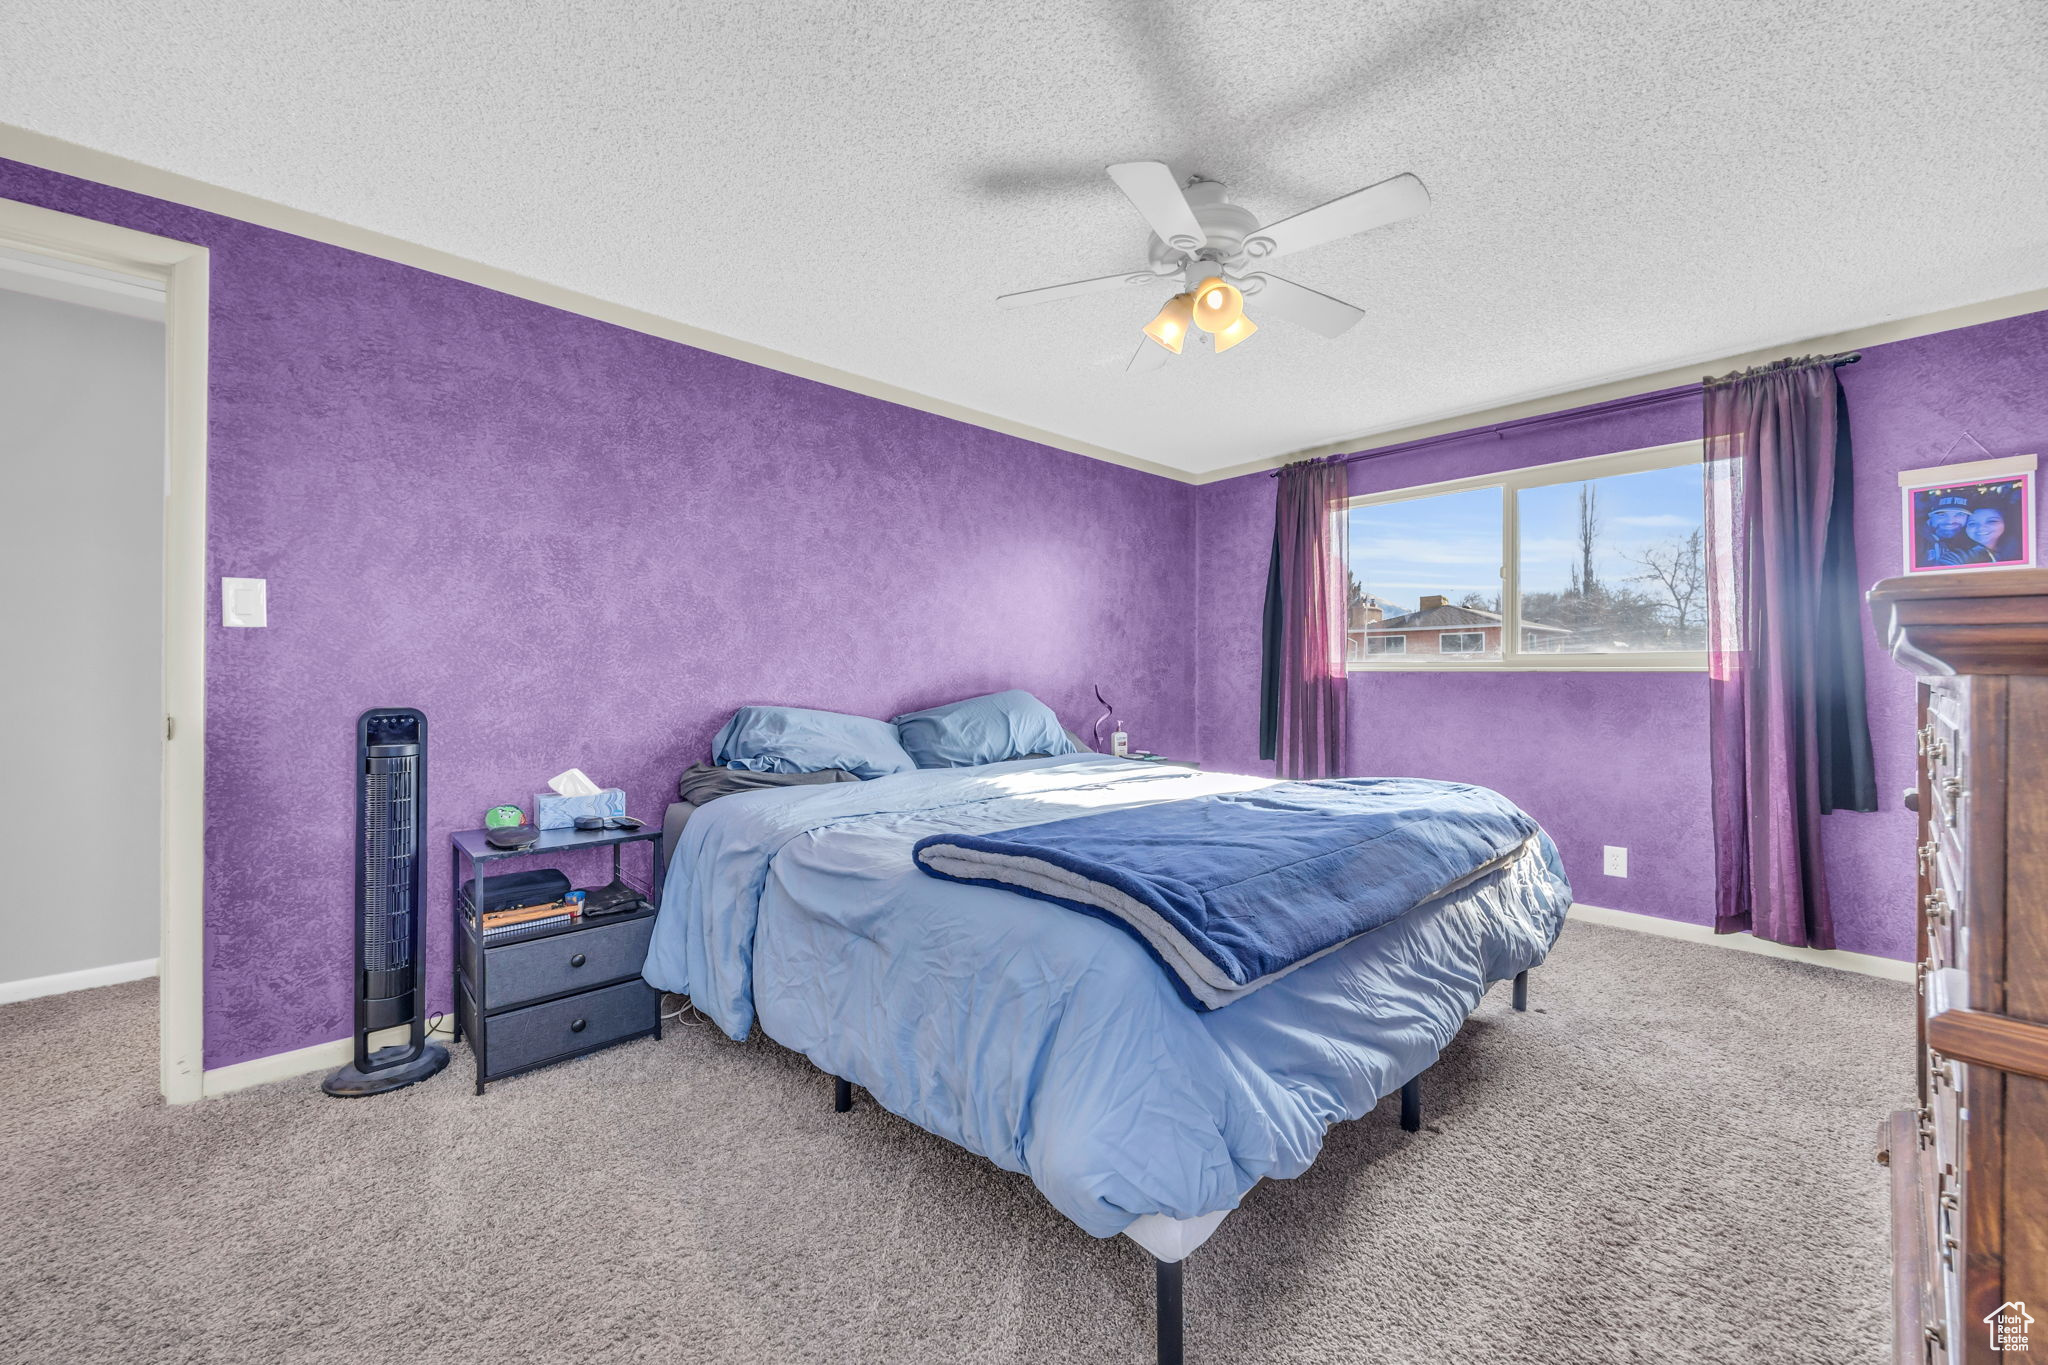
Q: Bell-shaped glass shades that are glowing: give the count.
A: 3